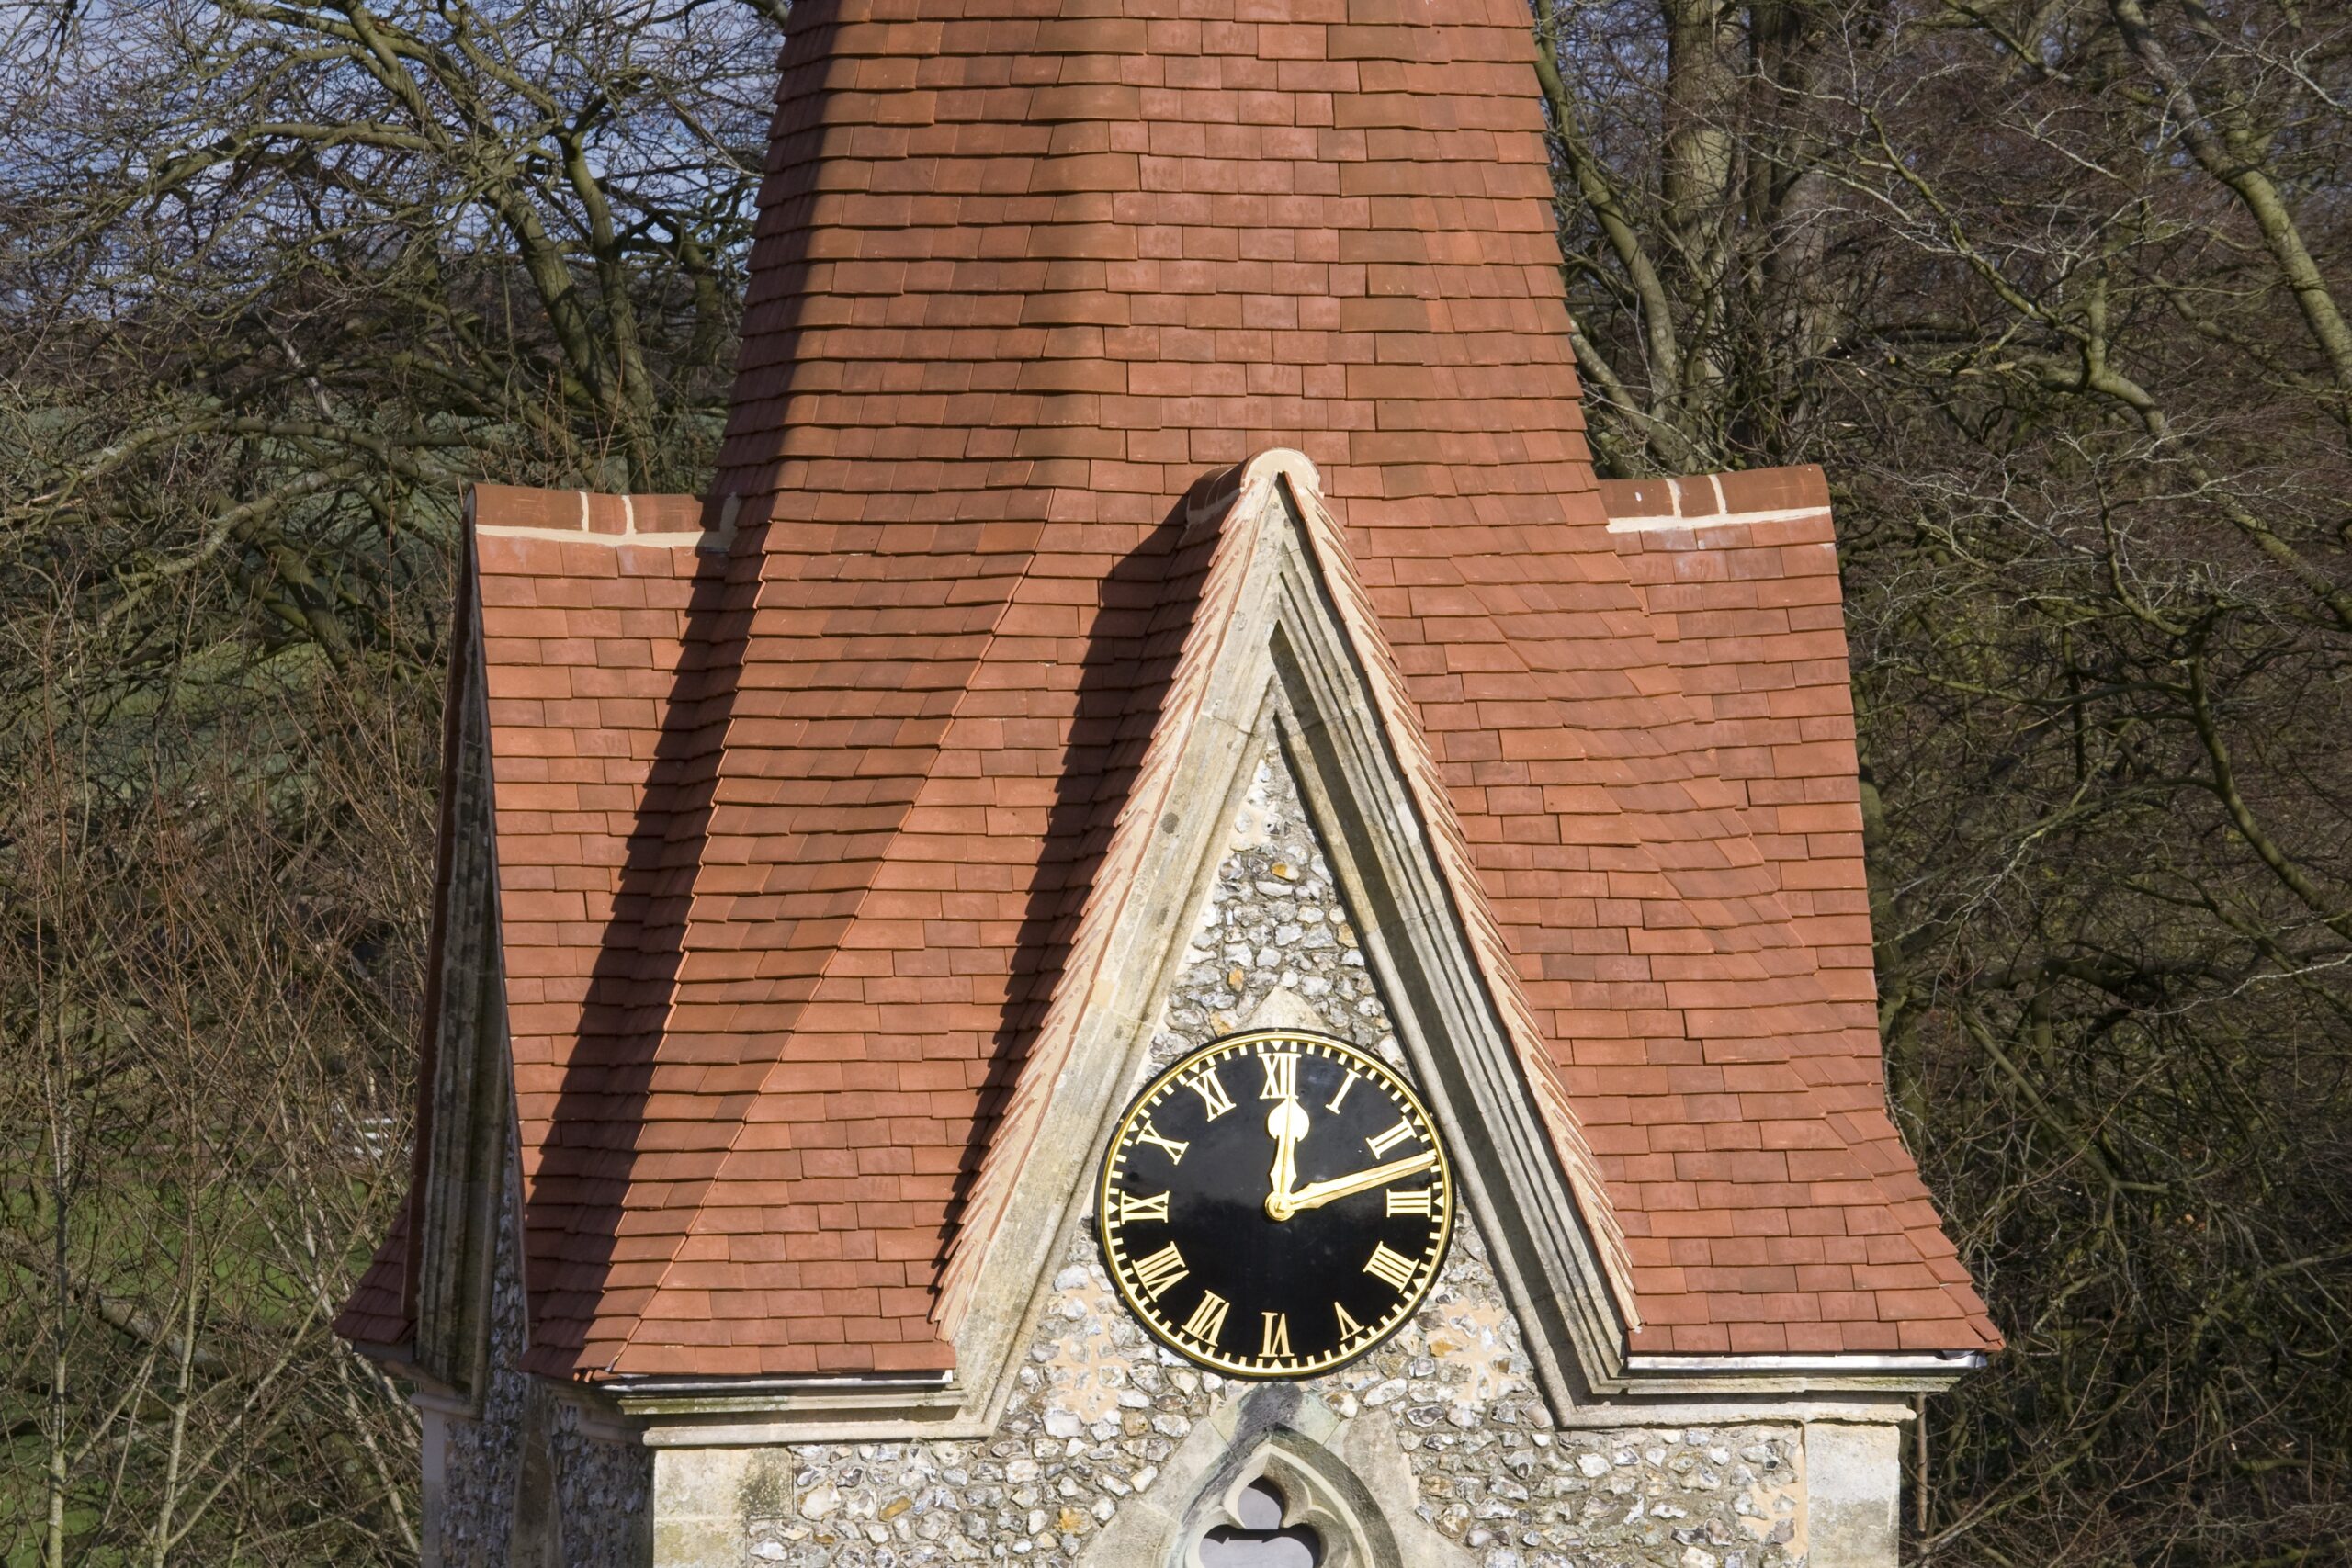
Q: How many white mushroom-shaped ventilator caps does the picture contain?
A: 0